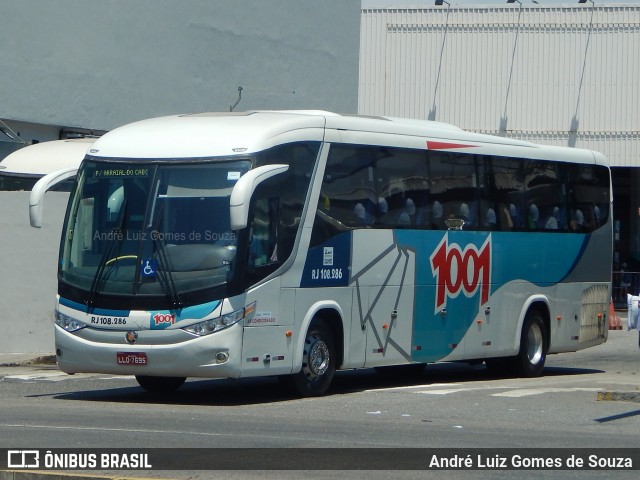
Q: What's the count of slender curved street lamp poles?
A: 3